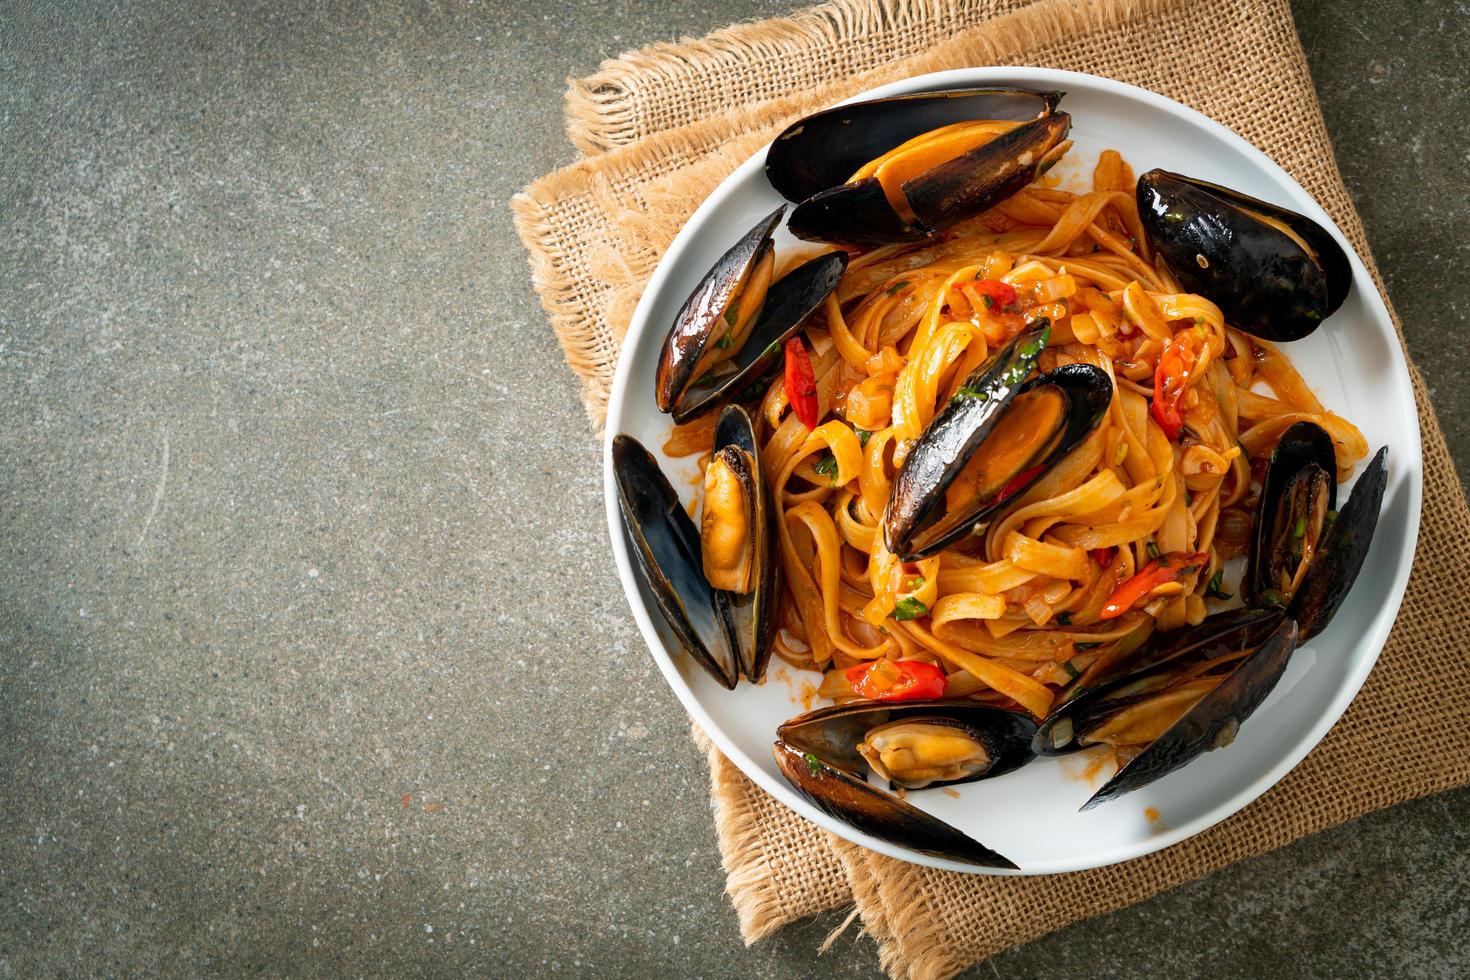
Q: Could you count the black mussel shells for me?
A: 8